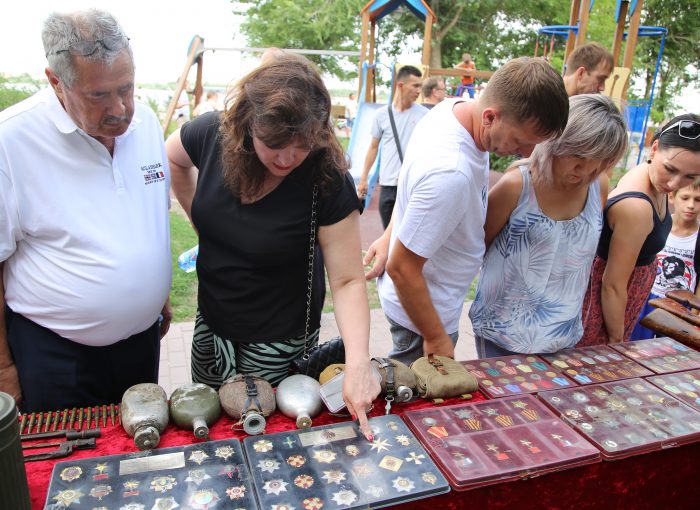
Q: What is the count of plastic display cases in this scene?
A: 8